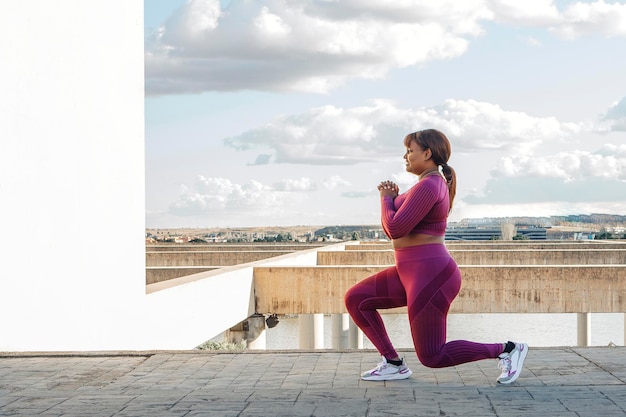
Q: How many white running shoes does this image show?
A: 2